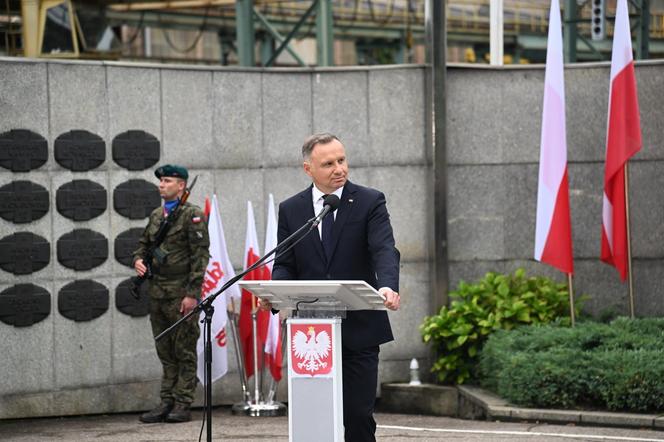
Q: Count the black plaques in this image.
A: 12